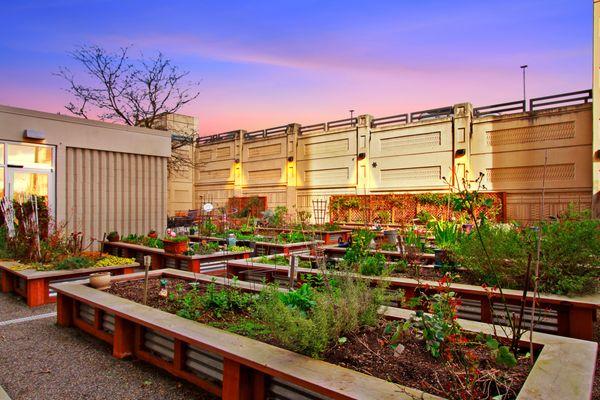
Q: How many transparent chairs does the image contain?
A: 0